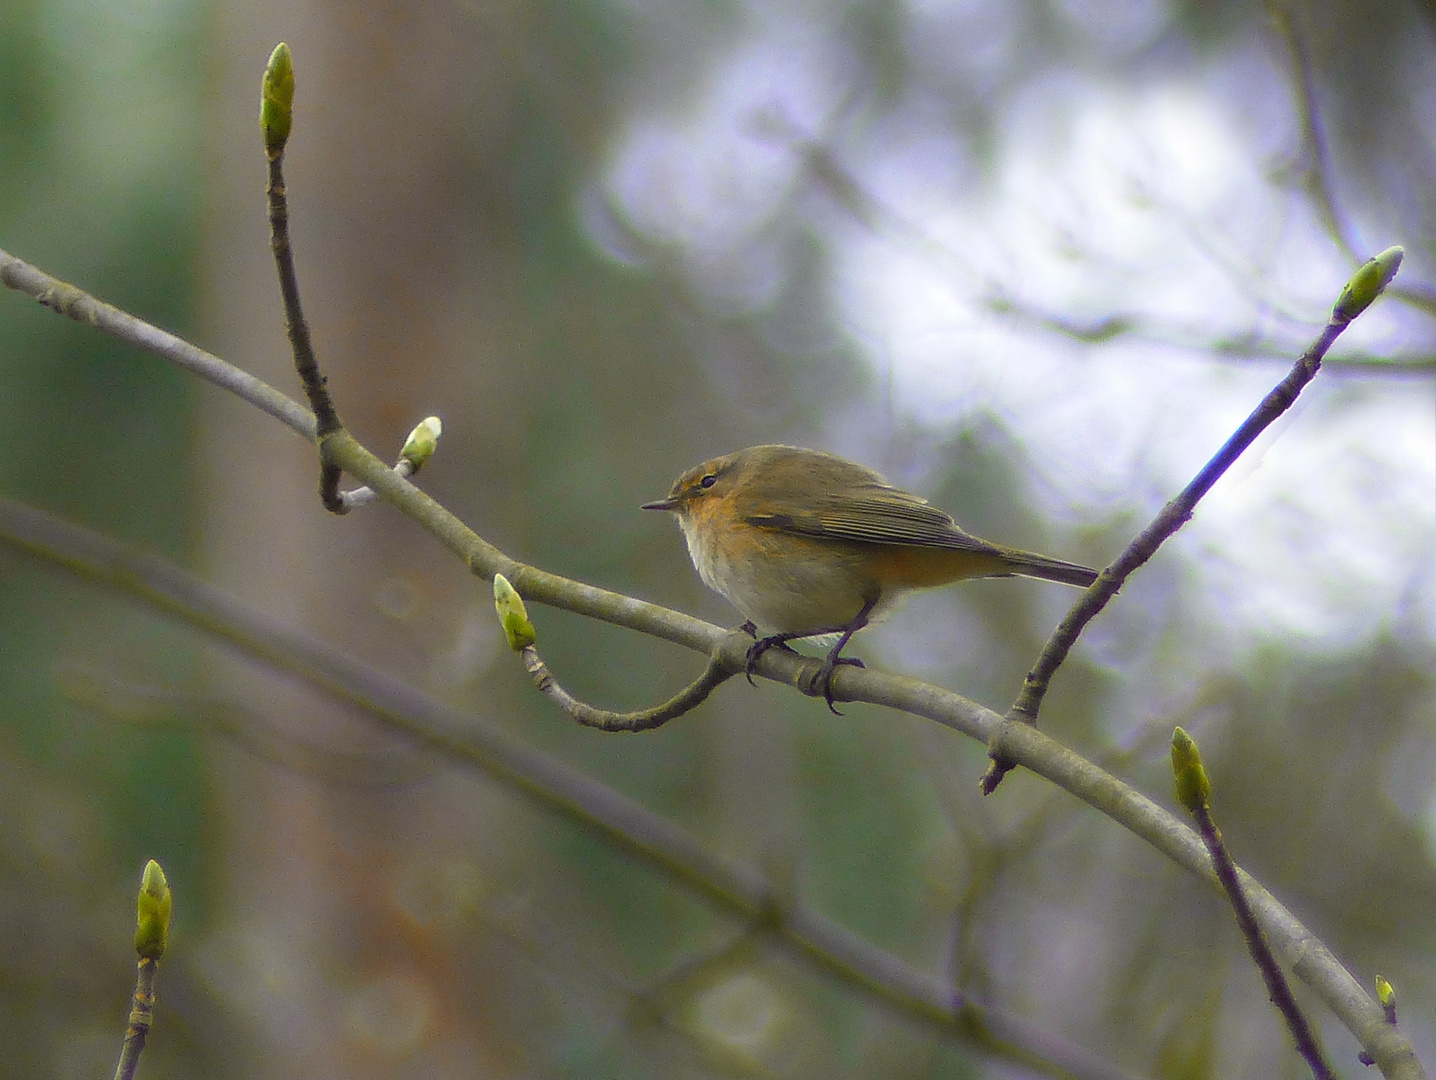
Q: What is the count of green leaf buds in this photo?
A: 7